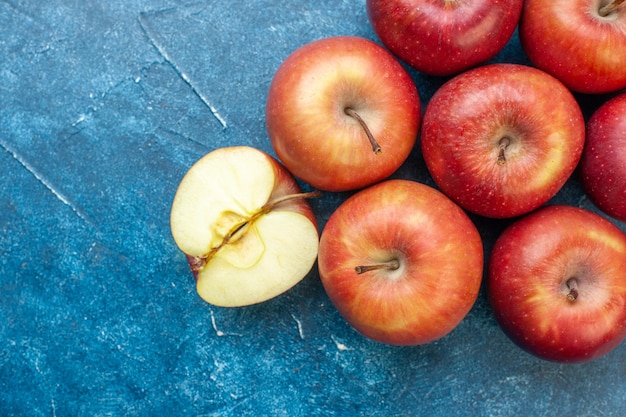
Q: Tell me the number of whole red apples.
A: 7